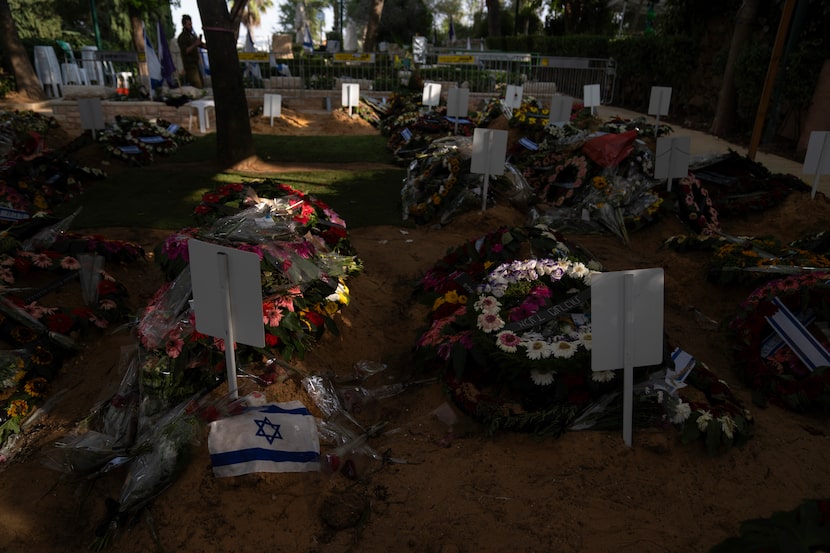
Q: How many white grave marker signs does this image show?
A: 14